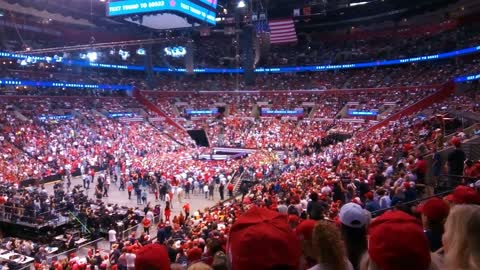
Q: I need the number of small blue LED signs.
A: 5